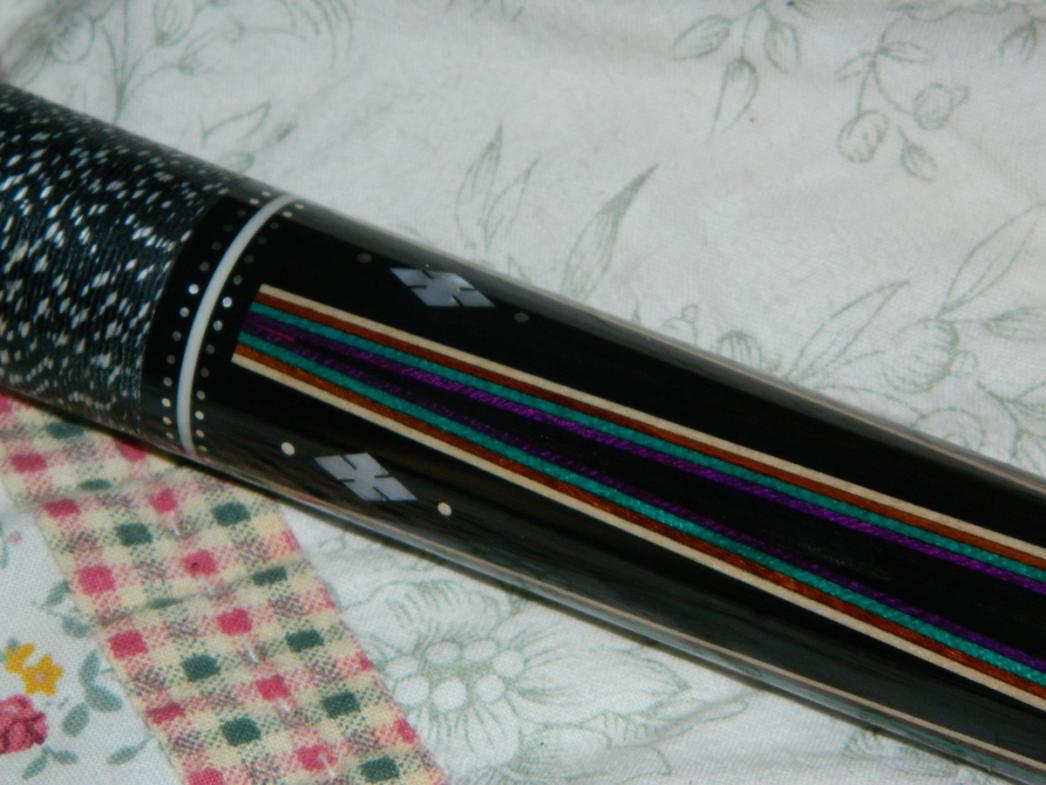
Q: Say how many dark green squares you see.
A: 11